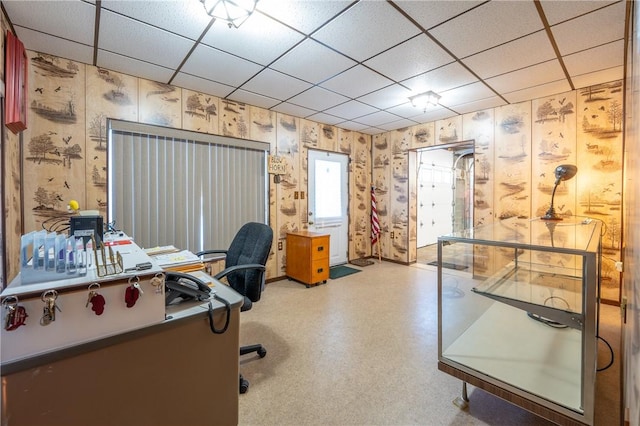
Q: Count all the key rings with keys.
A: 5